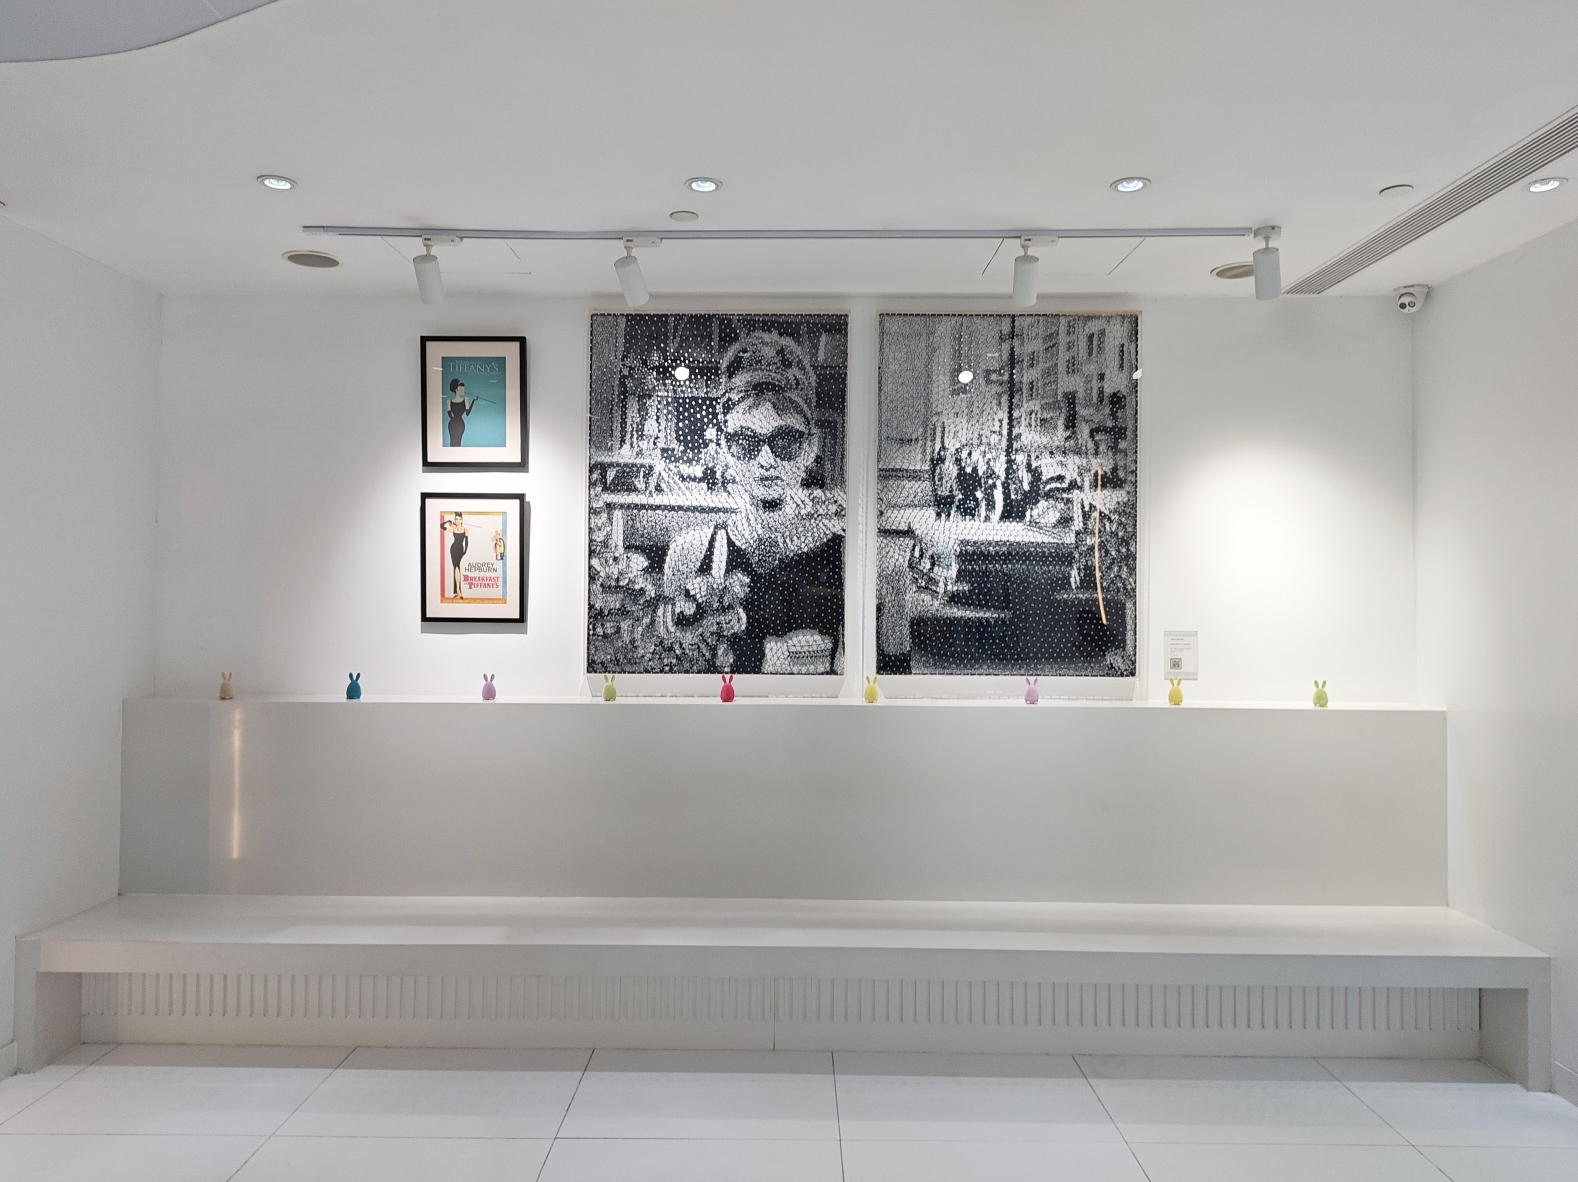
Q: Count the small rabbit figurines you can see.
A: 9